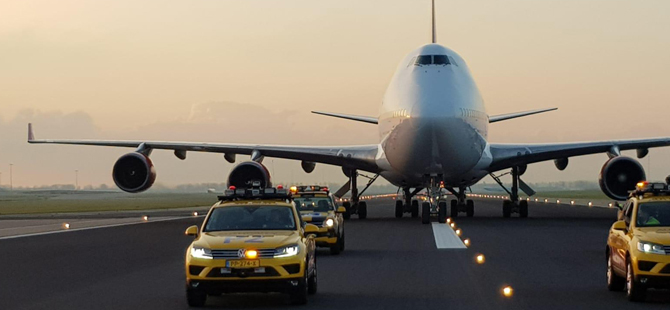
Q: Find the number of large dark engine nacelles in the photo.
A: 3